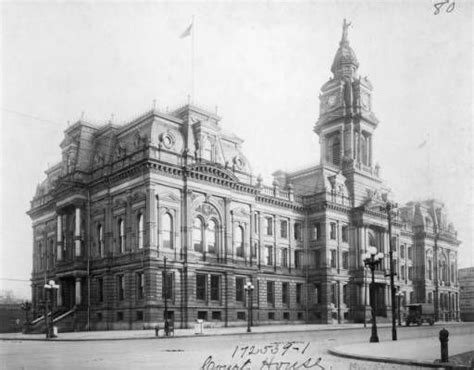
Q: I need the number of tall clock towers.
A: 1